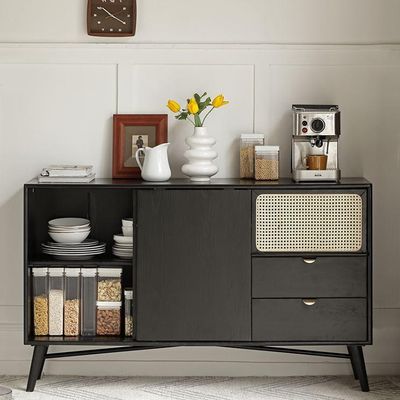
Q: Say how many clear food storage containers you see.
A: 9